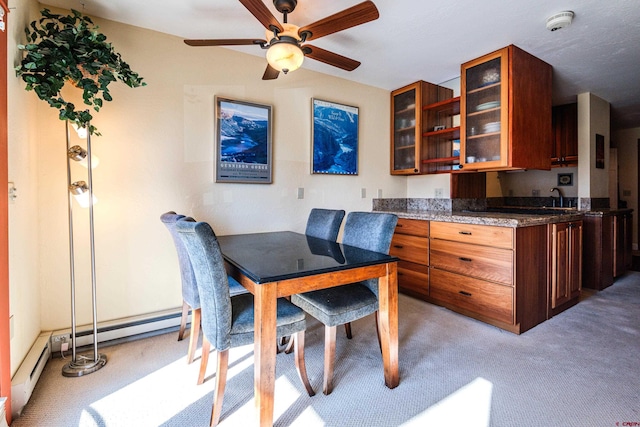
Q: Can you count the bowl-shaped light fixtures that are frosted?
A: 1